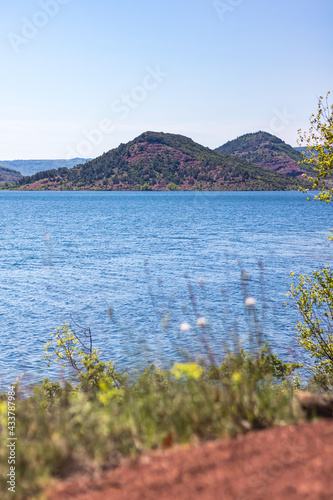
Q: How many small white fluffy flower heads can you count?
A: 3